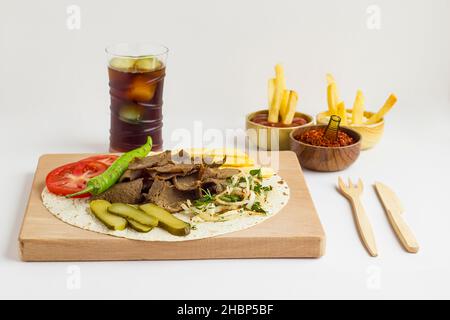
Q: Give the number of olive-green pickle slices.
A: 4